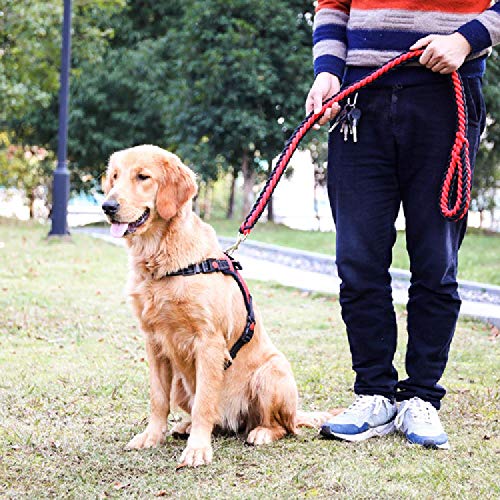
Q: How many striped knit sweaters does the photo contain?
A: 1